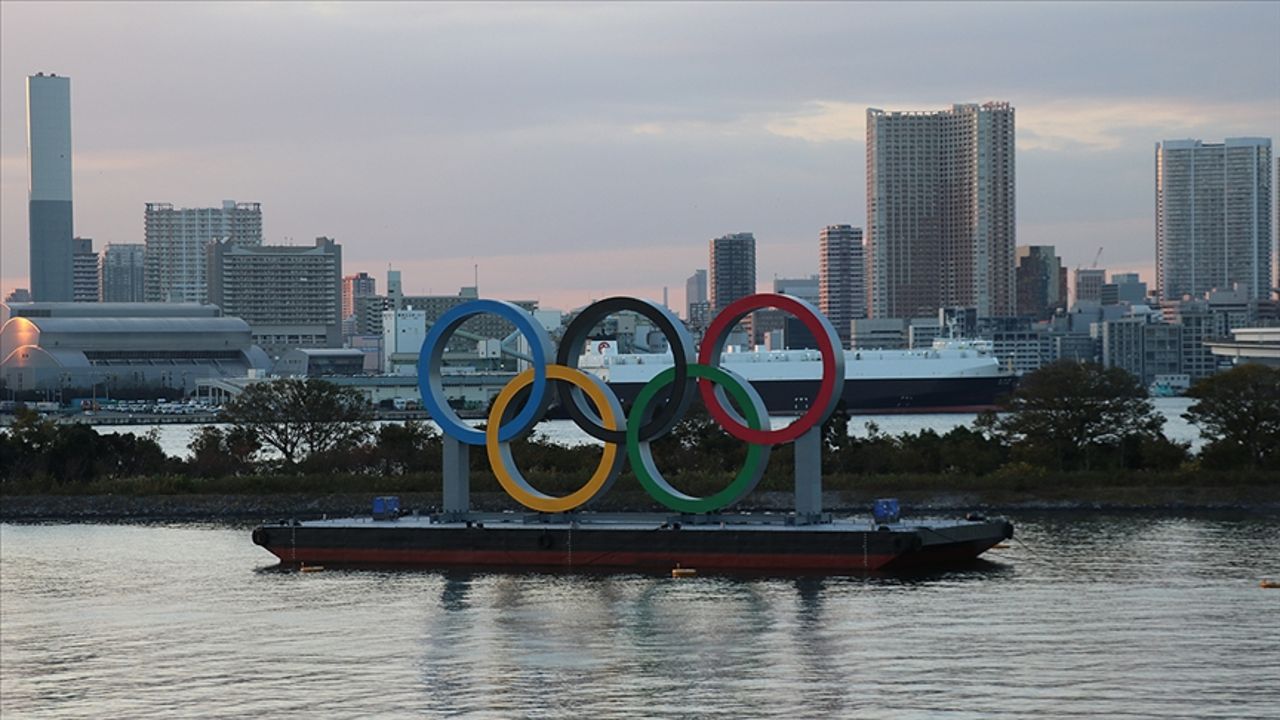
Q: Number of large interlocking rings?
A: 5